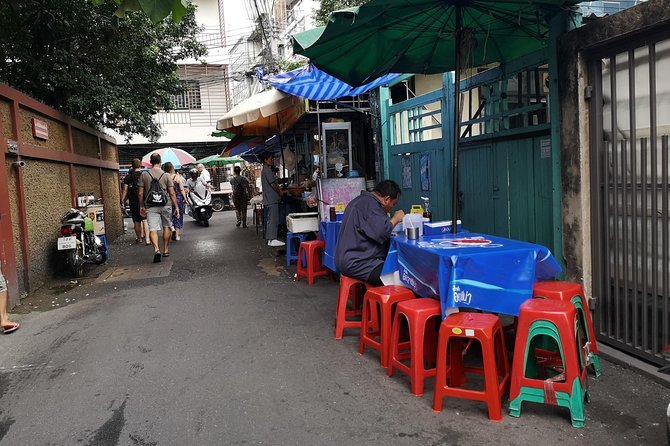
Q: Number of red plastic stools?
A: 7